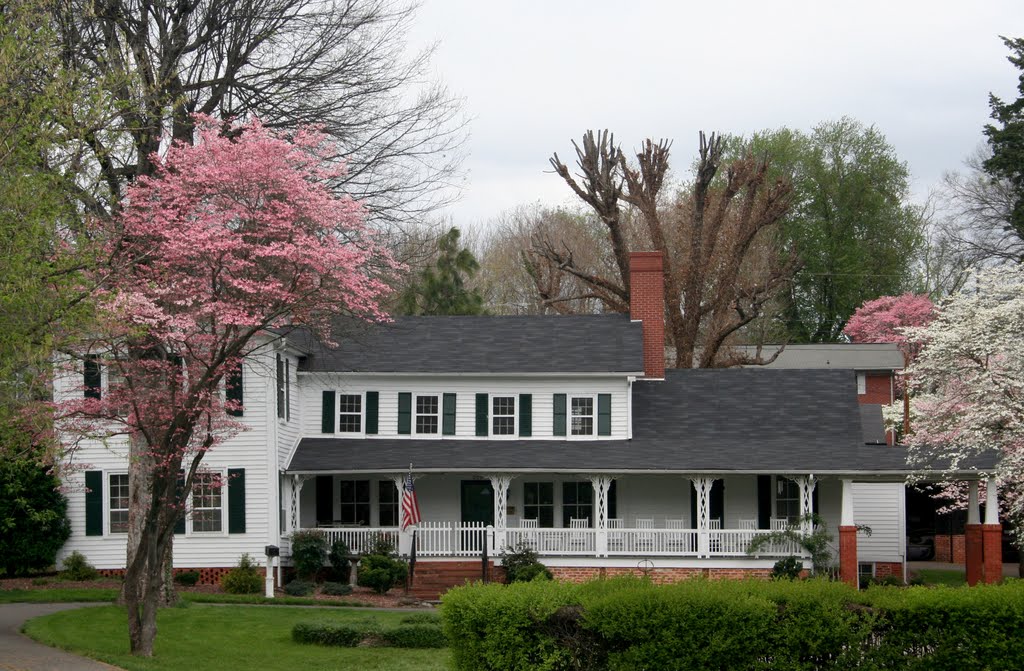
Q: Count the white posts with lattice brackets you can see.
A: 6